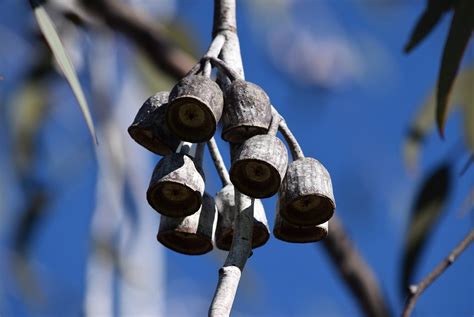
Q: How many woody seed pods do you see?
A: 9